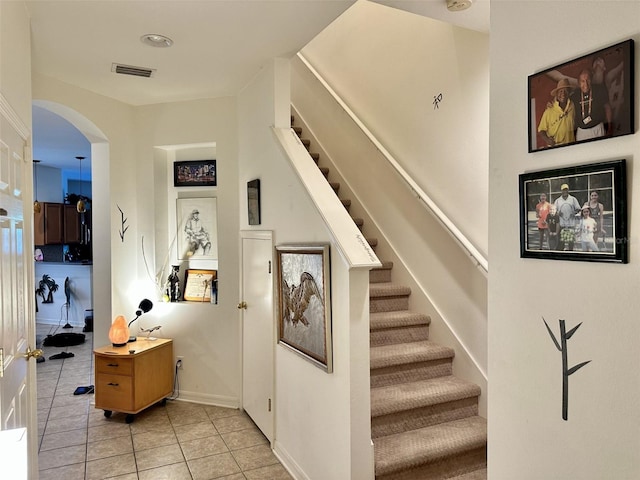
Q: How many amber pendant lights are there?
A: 2